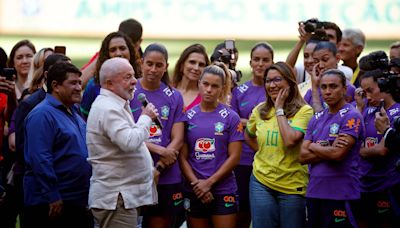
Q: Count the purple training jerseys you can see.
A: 6